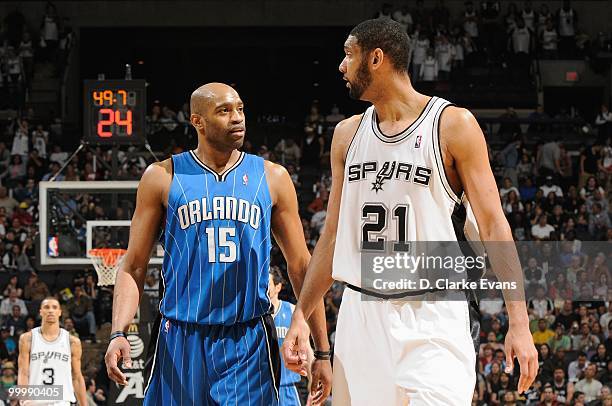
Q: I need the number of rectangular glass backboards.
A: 1